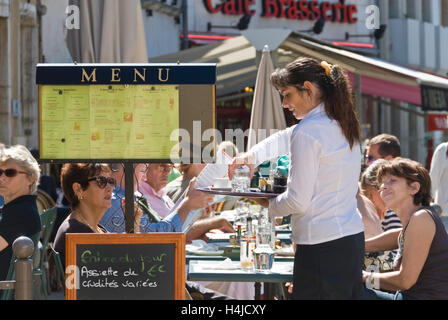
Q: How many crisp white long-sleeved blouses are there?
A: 1